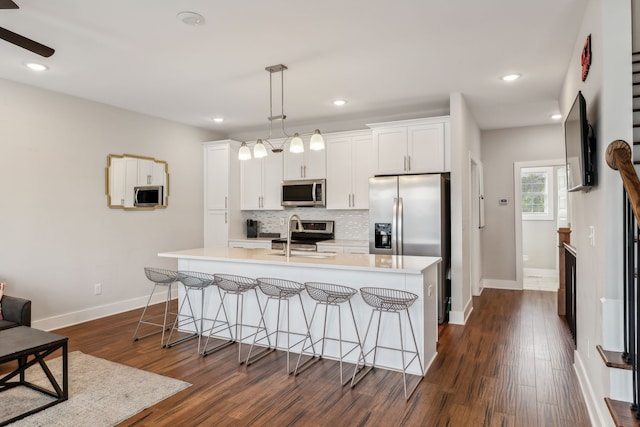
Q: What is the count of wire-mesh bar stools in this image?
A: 6